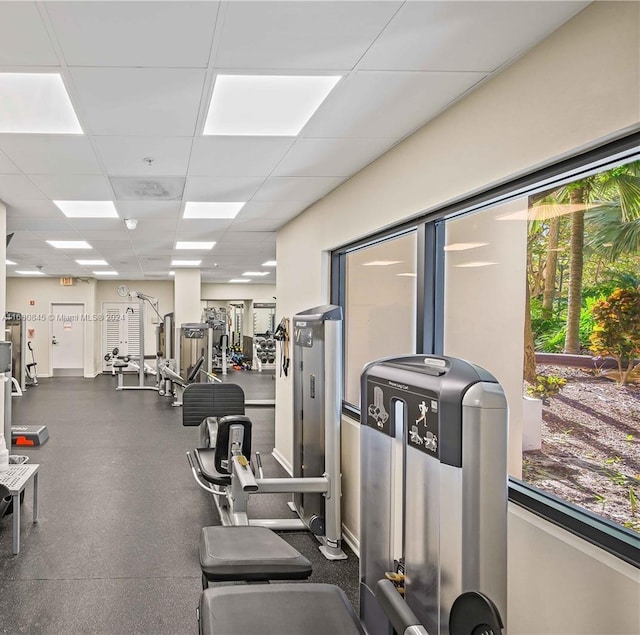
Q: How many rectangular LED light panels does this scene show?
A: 15